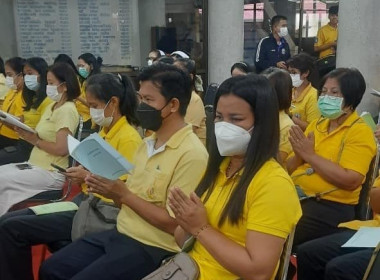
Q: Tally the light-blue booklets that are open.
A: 1